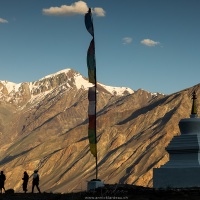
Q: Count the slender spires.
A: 1